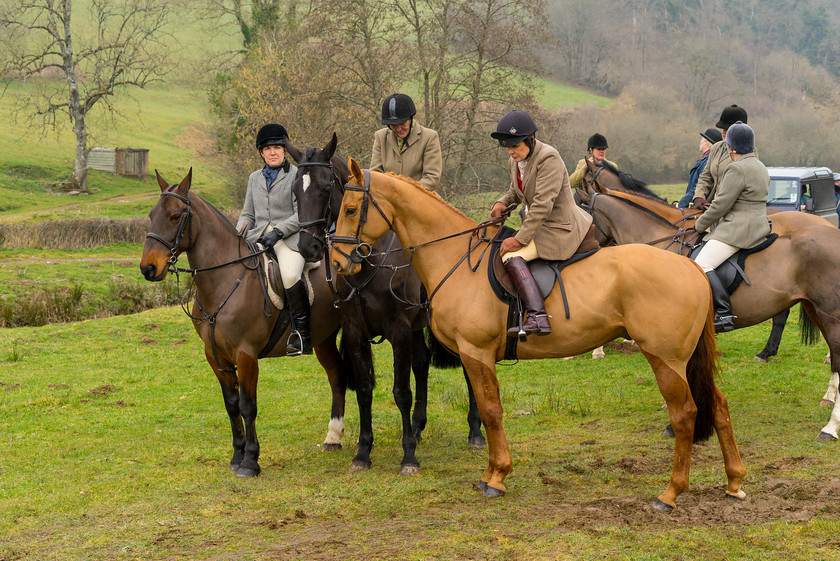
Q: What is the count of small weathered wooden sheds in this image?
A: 1